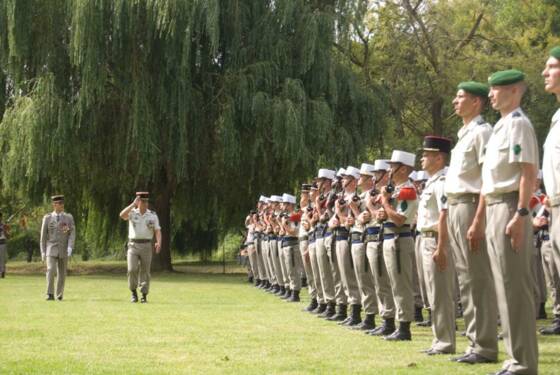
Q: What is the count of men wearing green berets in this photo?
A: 3